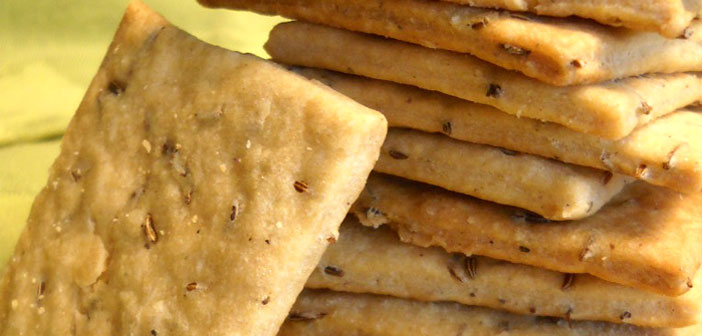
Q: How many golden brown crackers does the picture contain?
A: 9